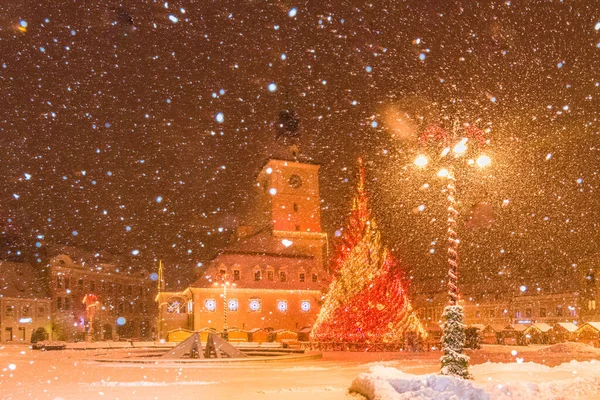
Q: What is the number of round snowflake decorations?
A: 5